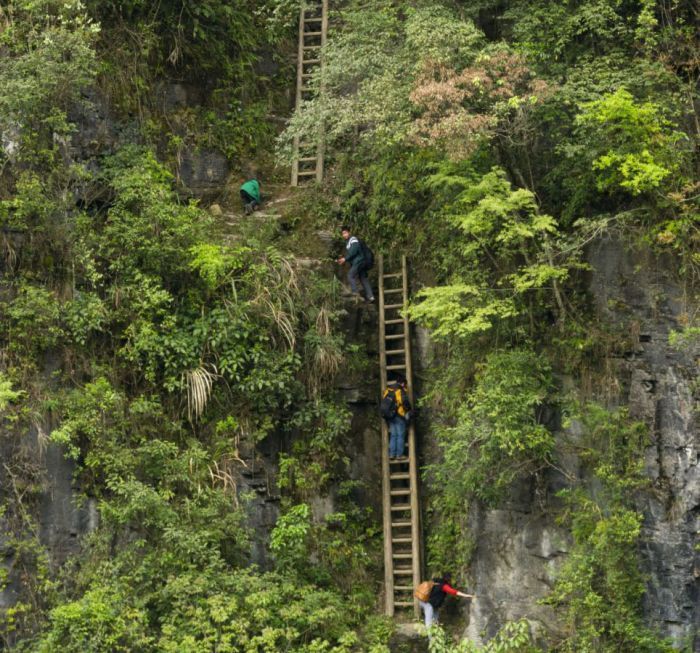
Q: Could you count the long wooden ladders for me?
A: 2